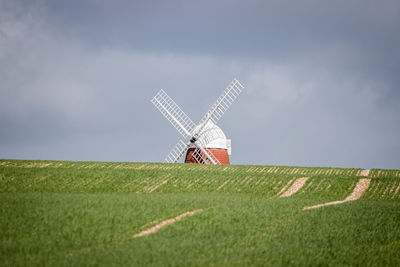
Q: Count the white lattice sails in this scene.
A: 4